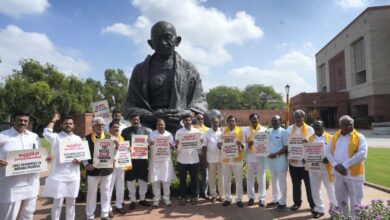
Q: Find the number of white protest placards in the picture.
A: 12